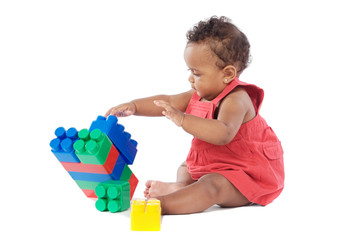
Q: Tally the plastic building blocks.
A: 9